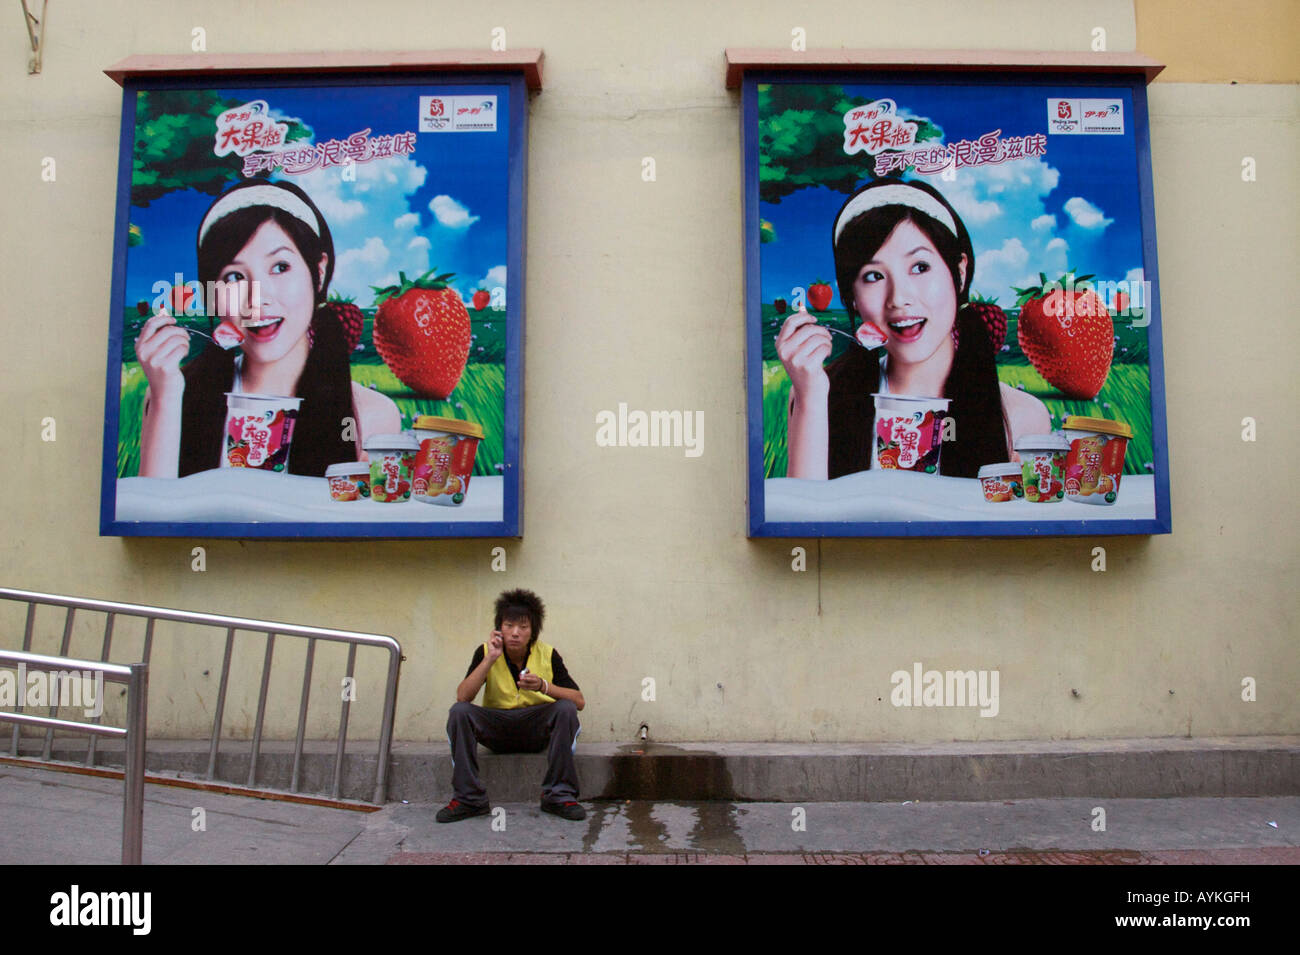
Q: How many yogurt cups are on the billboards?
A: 8